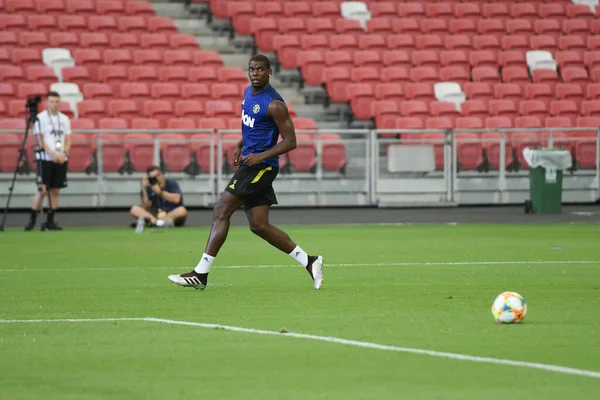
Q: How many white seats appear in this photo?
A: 6